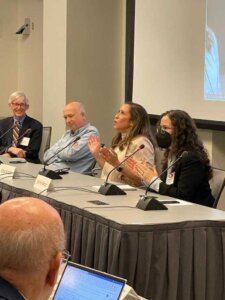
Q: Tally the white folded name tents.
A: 2